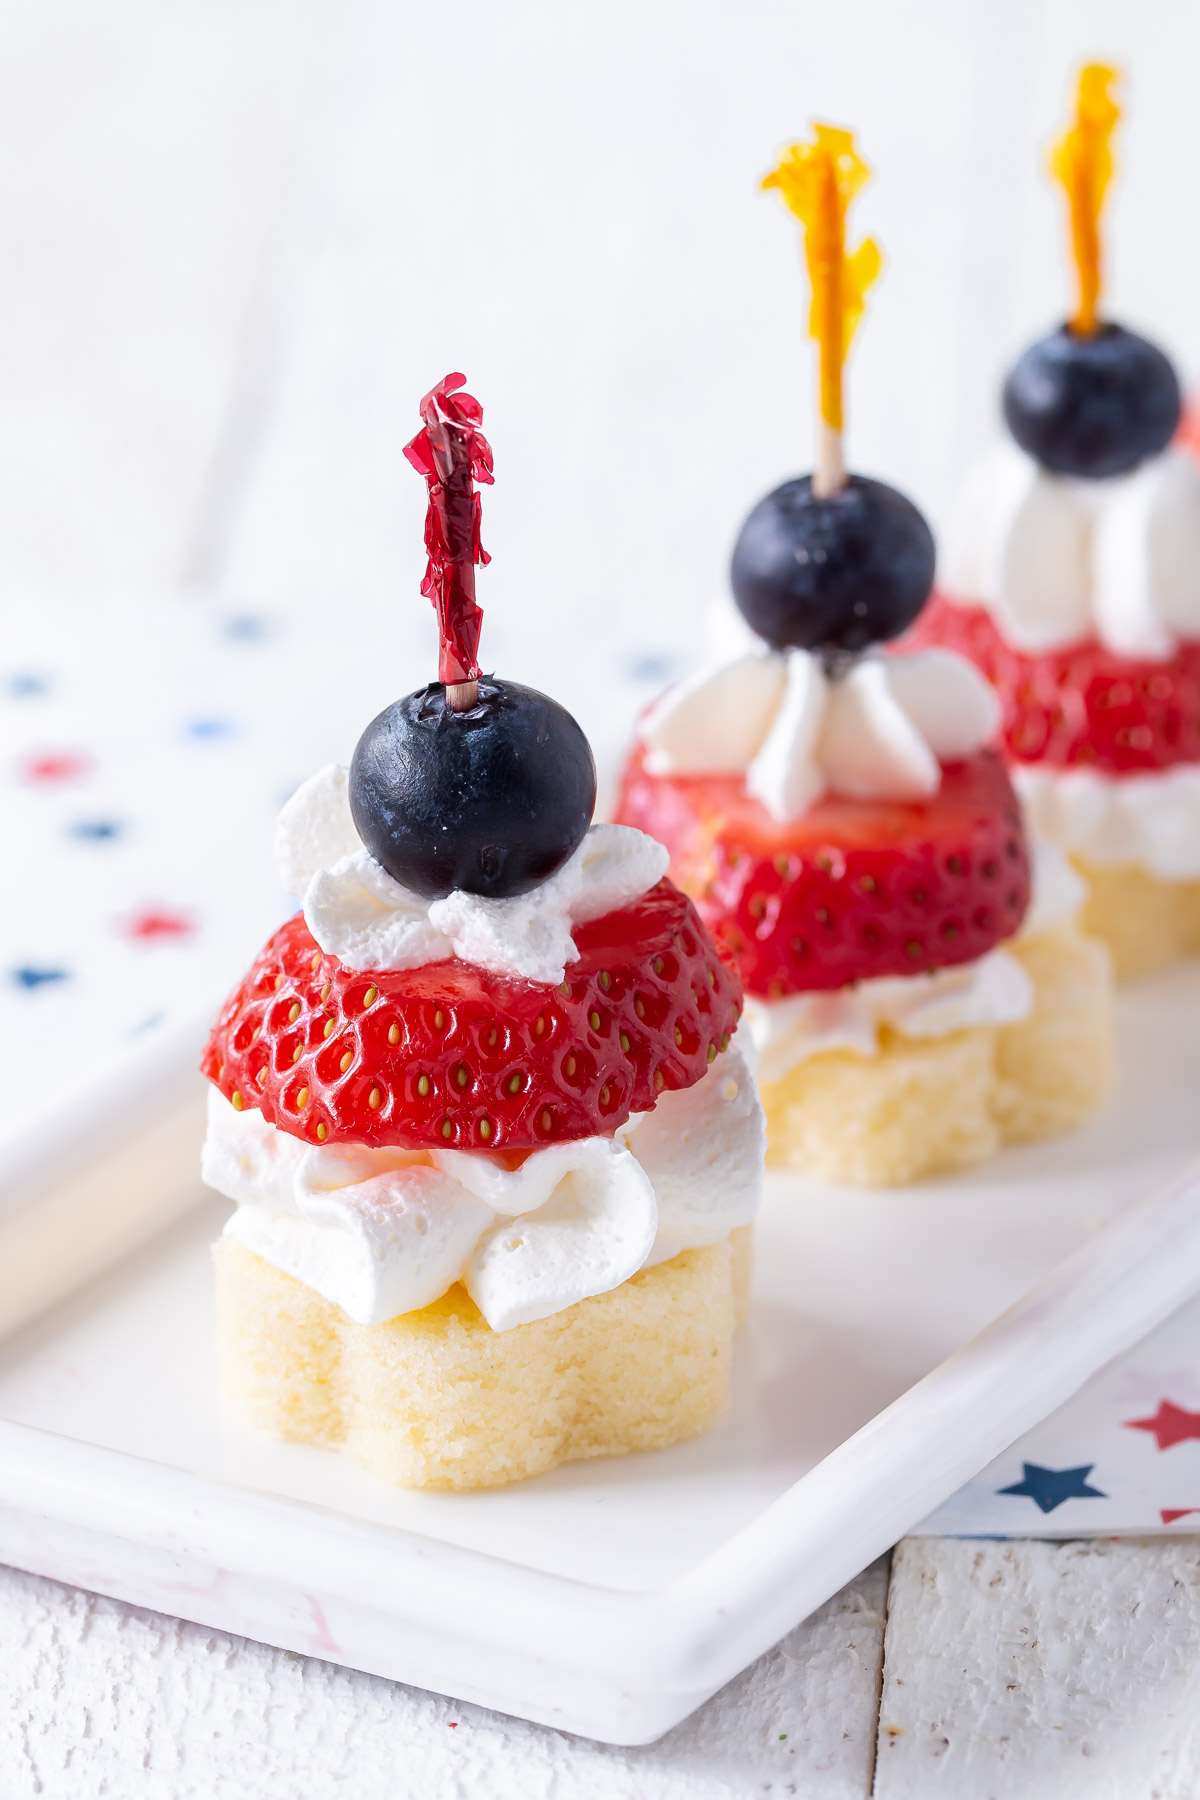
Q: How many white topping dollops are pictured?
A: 6